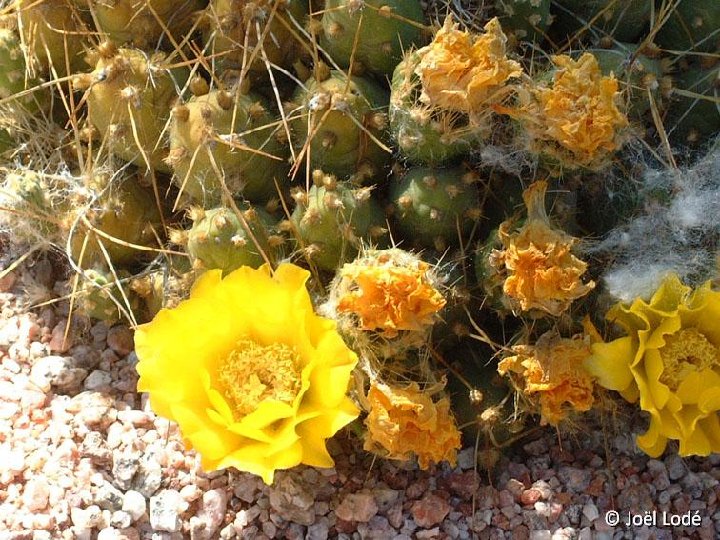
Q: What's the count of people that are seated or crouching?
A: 0